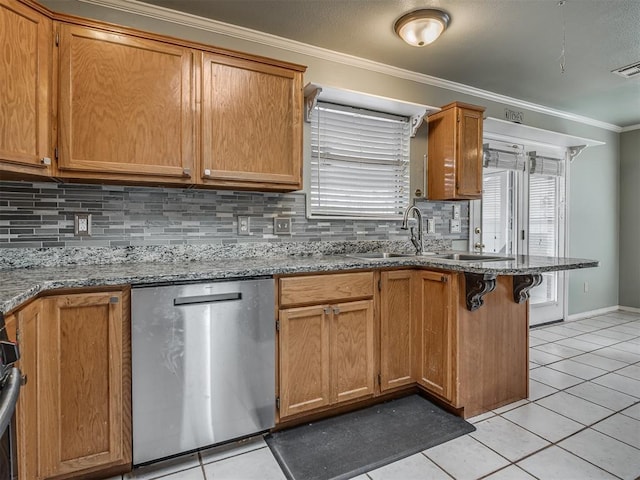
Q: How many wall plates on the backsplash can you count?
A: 6